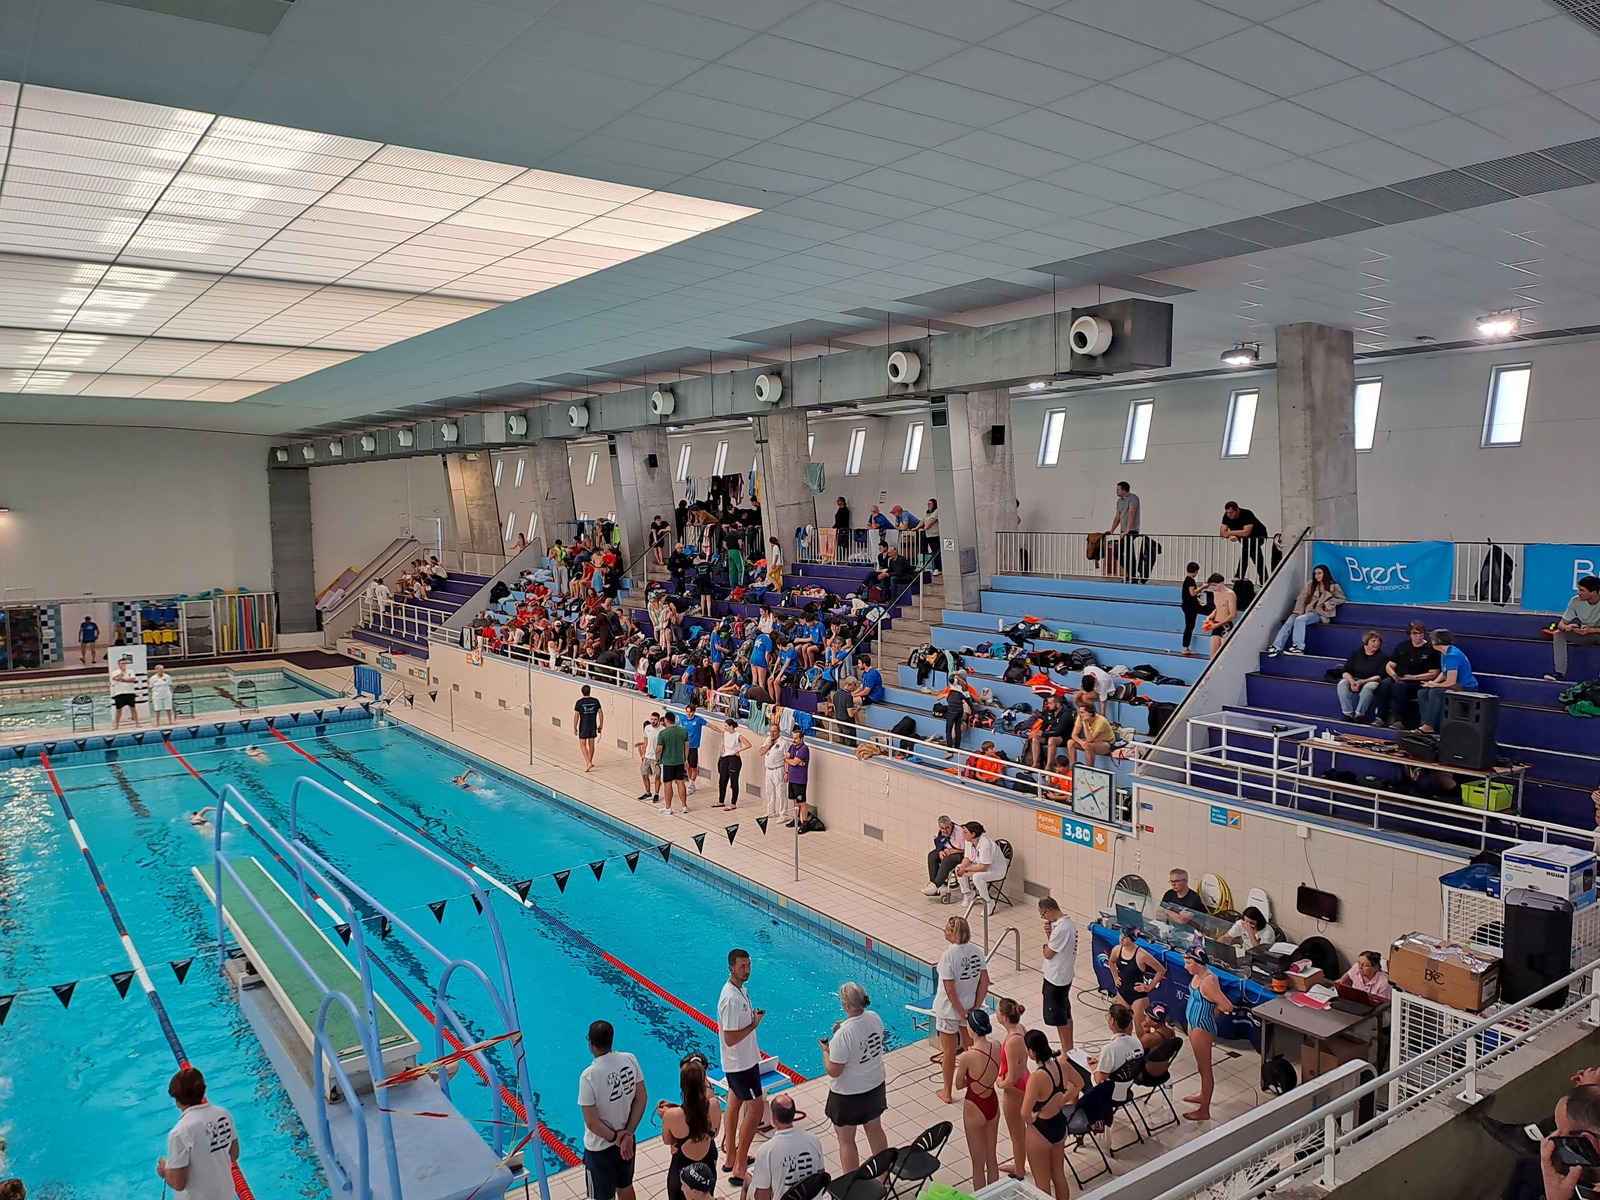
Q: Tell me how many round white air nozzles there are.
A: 12